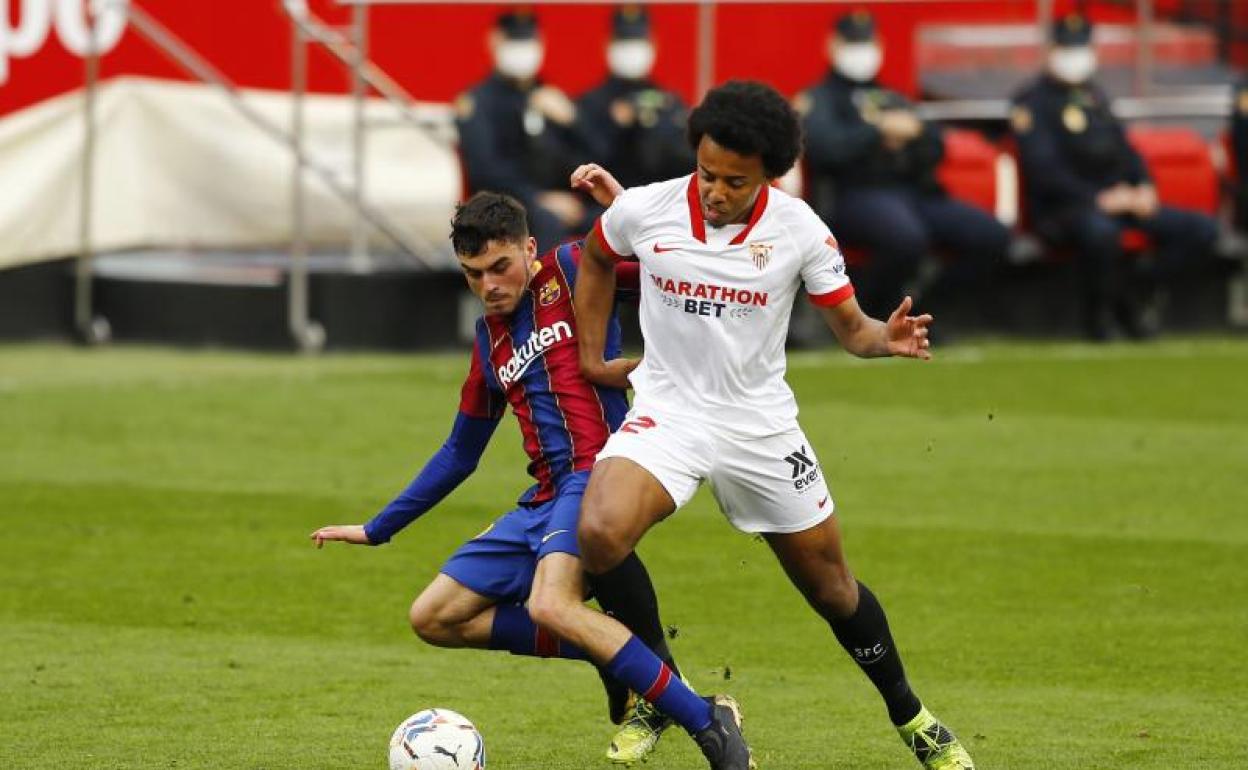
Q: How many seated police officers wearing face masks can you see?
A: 4